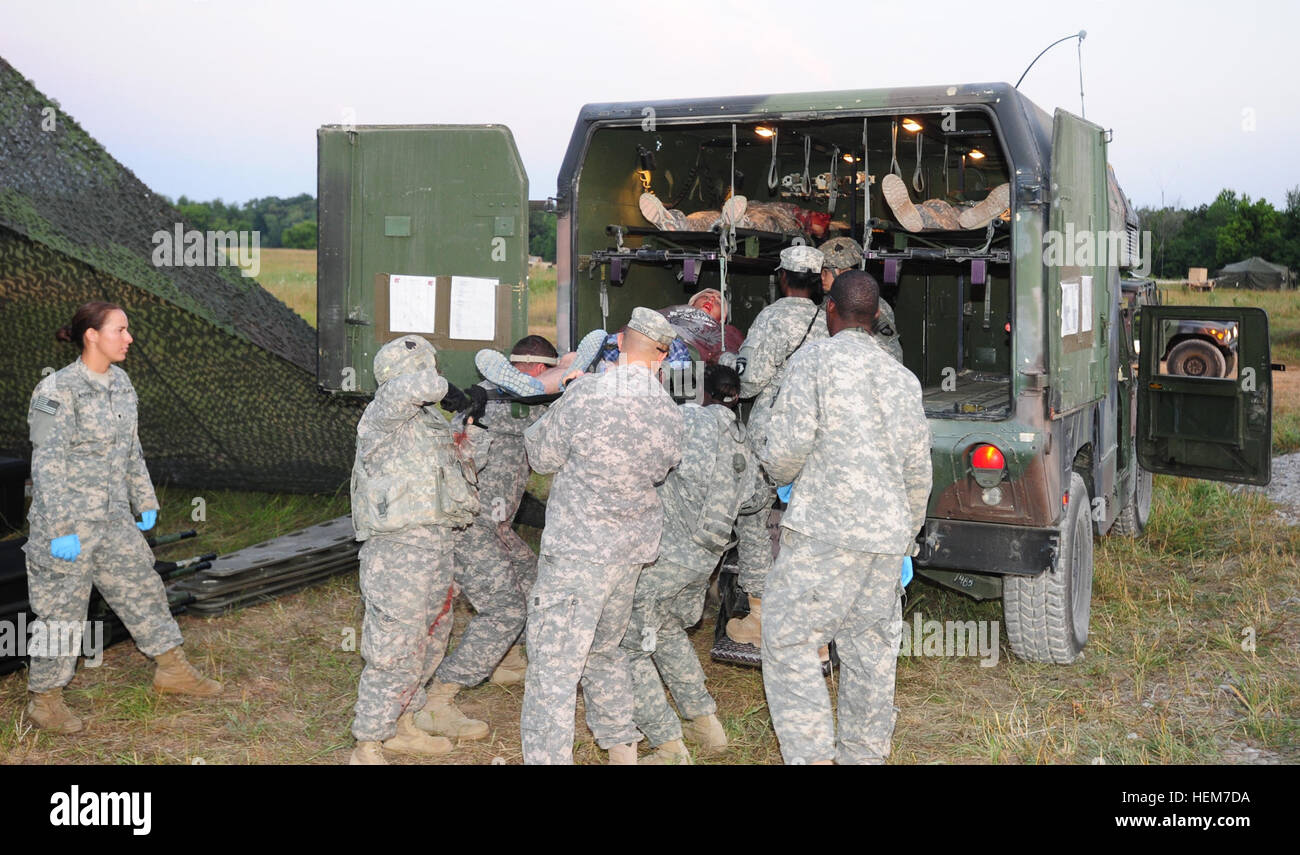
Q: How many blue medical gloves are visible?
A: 4